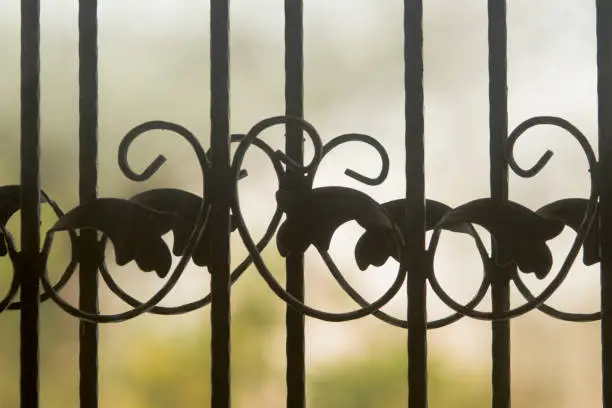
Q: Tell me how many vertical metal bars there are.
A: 7